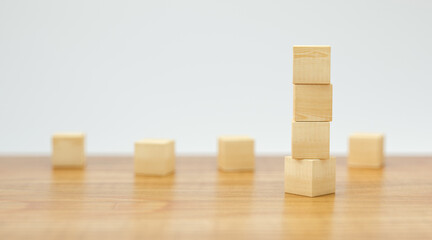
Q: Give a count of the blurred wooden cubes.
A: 4